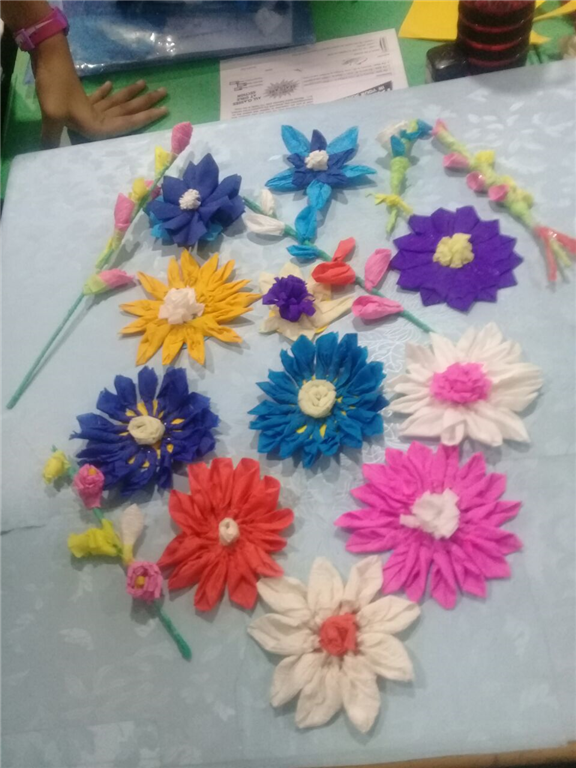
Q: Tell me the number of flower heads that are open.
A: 11